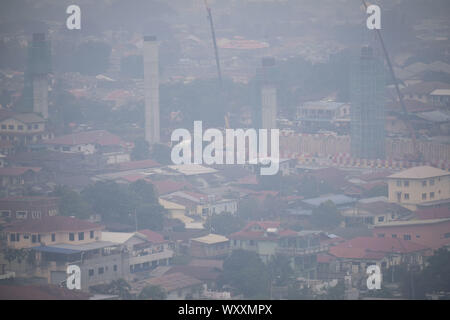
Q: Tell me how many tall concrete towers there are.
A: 4